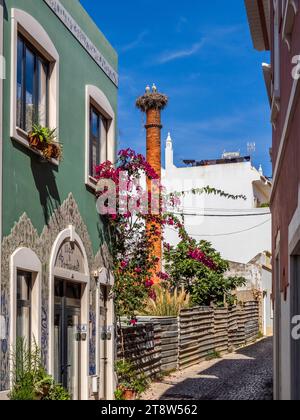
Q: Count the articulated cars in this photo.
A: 0